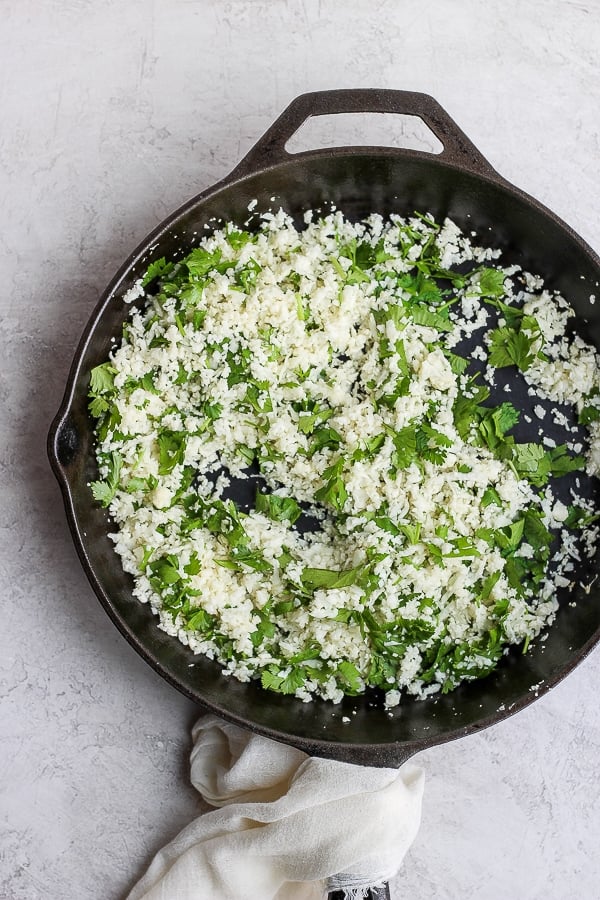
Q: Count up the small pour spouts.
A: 1